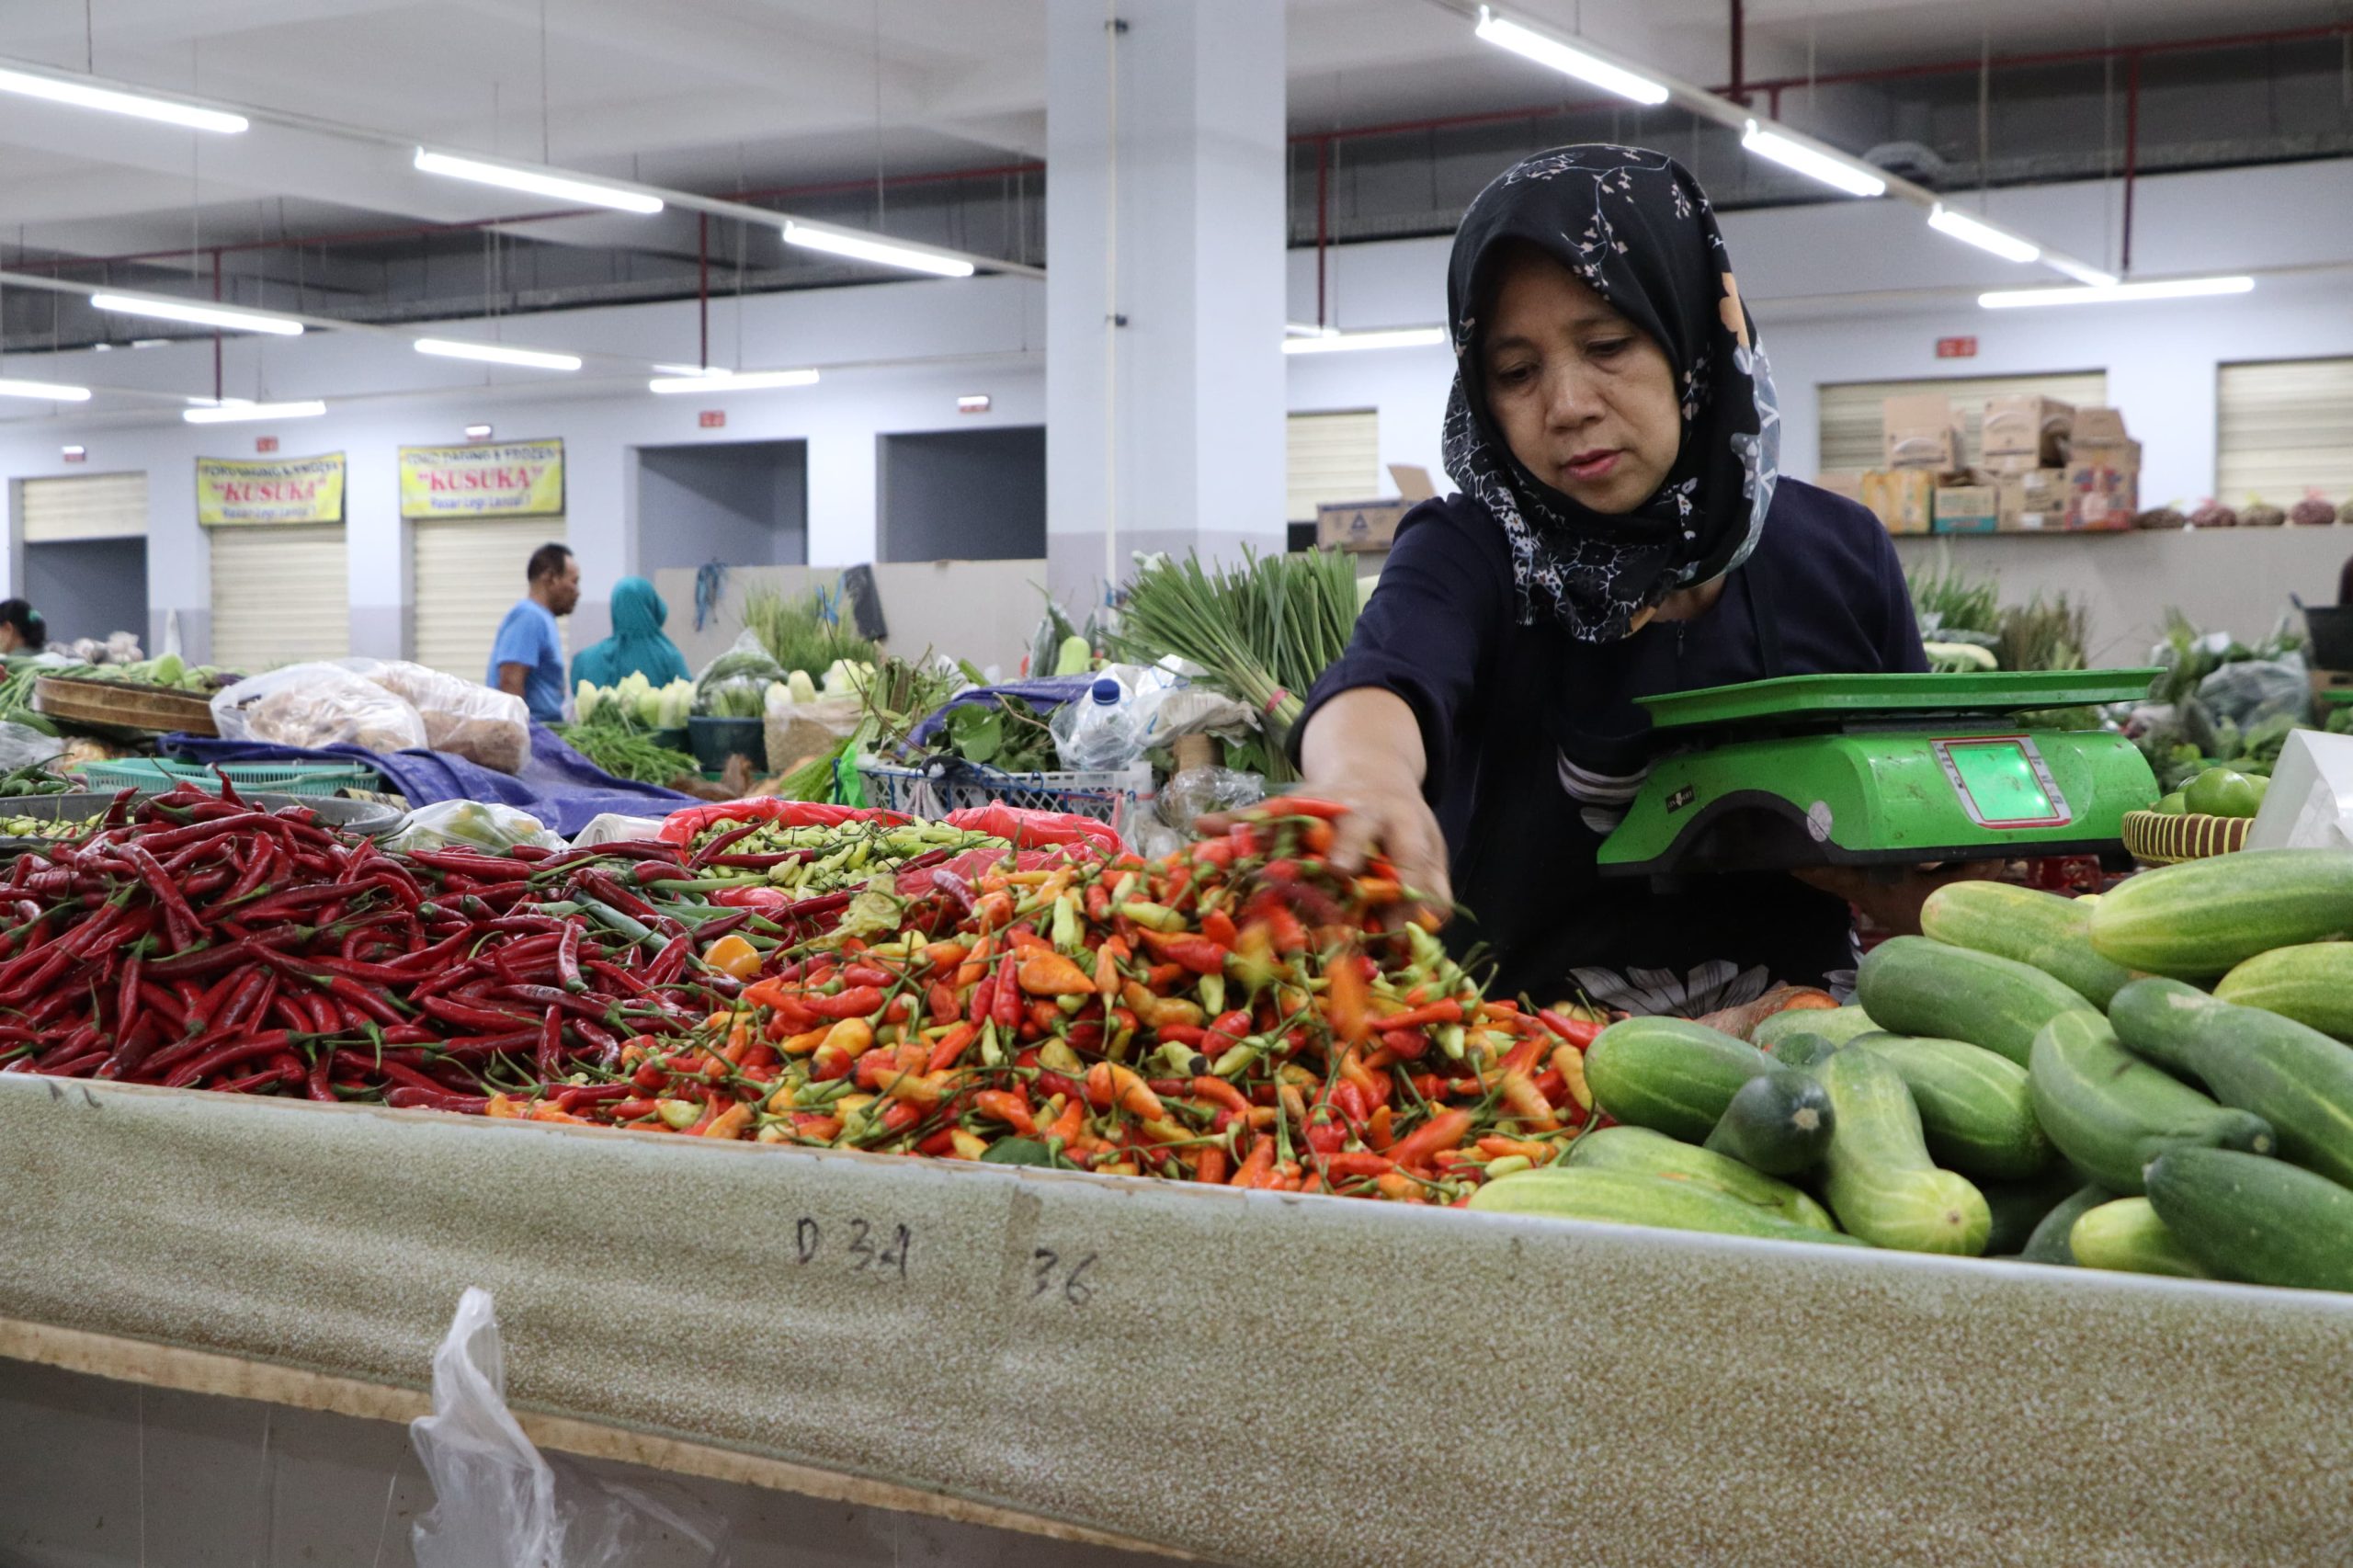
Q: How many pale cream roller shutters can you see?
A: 6